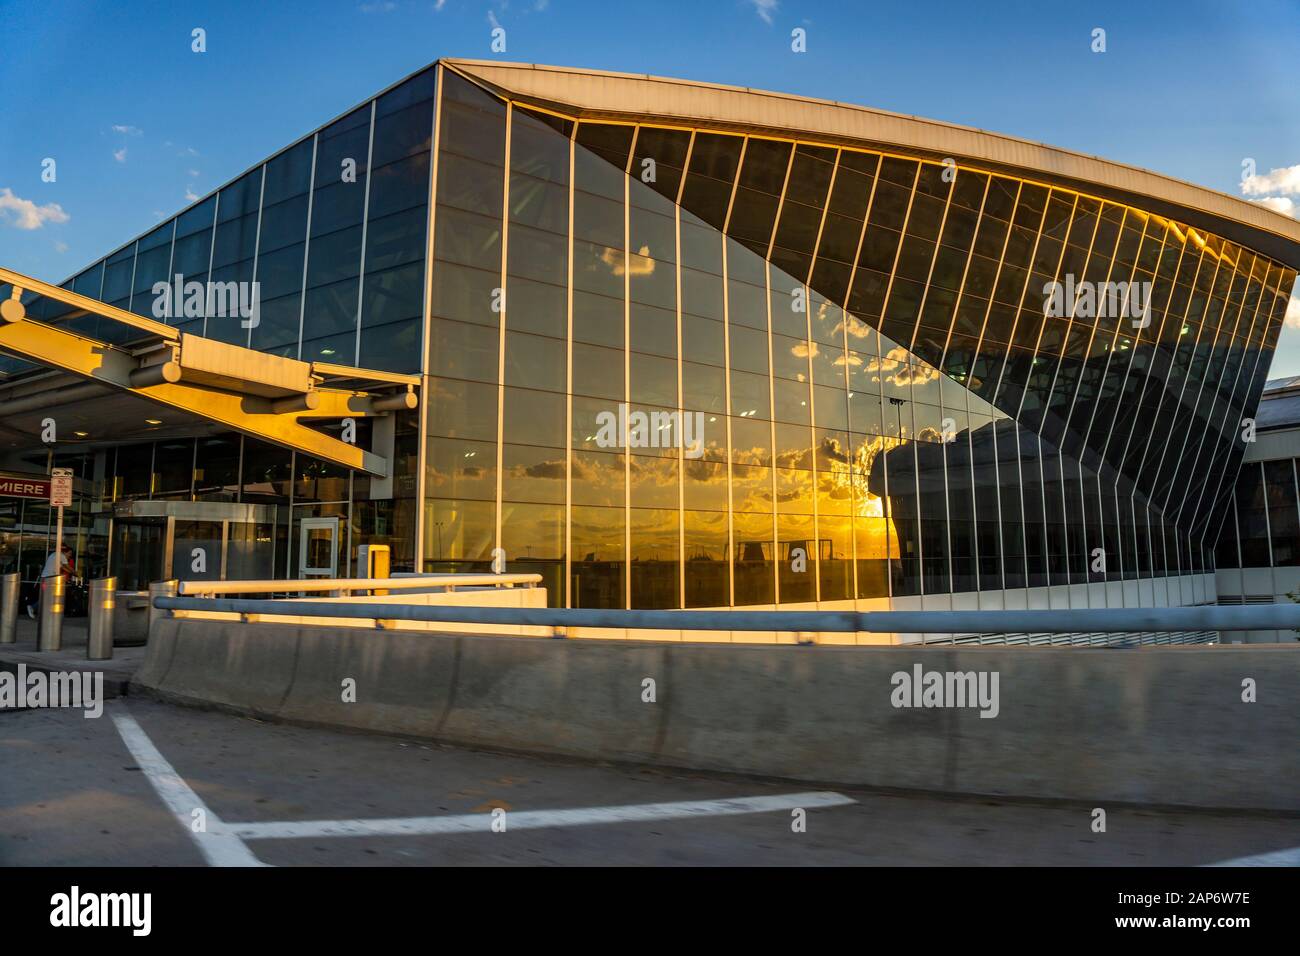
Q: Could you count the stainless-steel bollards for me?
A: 4